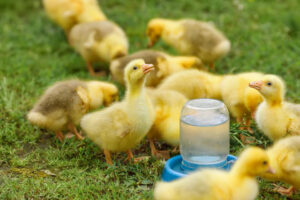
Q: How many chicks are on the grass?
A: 12